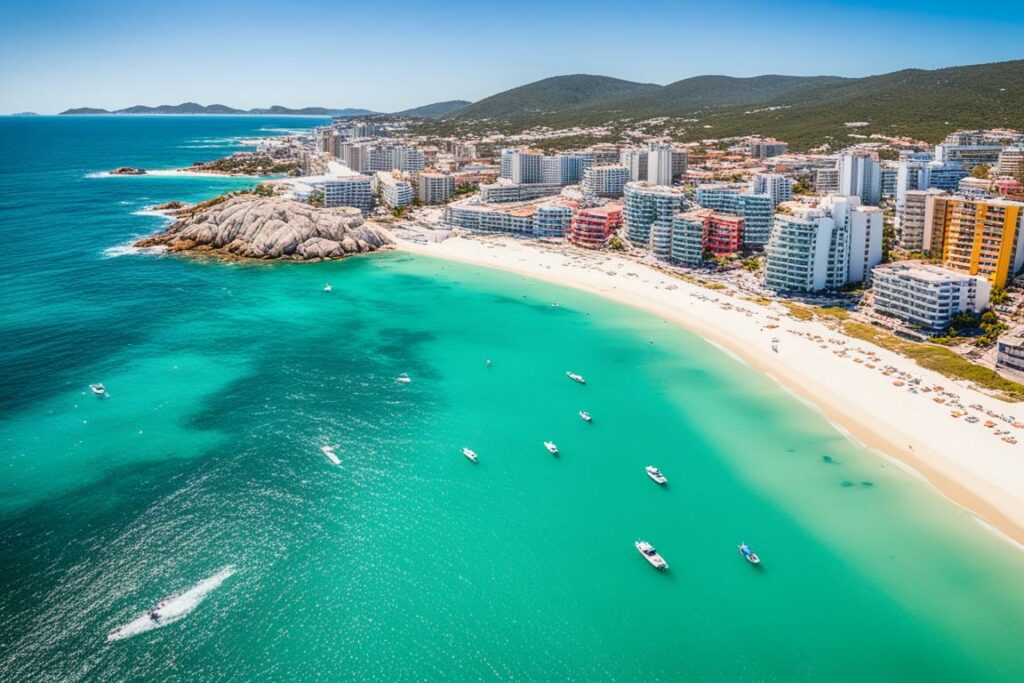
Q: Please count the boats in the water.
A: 12